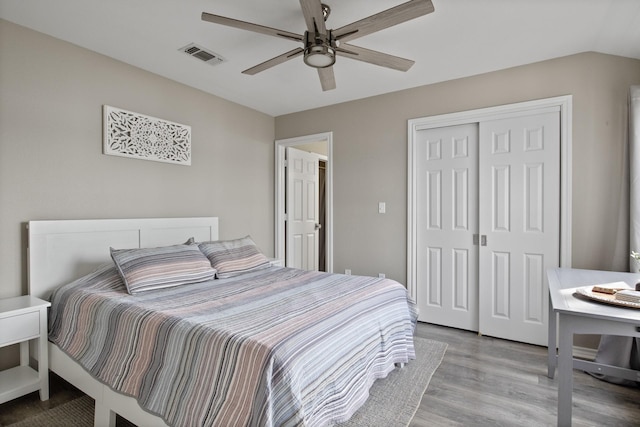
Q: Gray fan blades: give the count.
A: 6